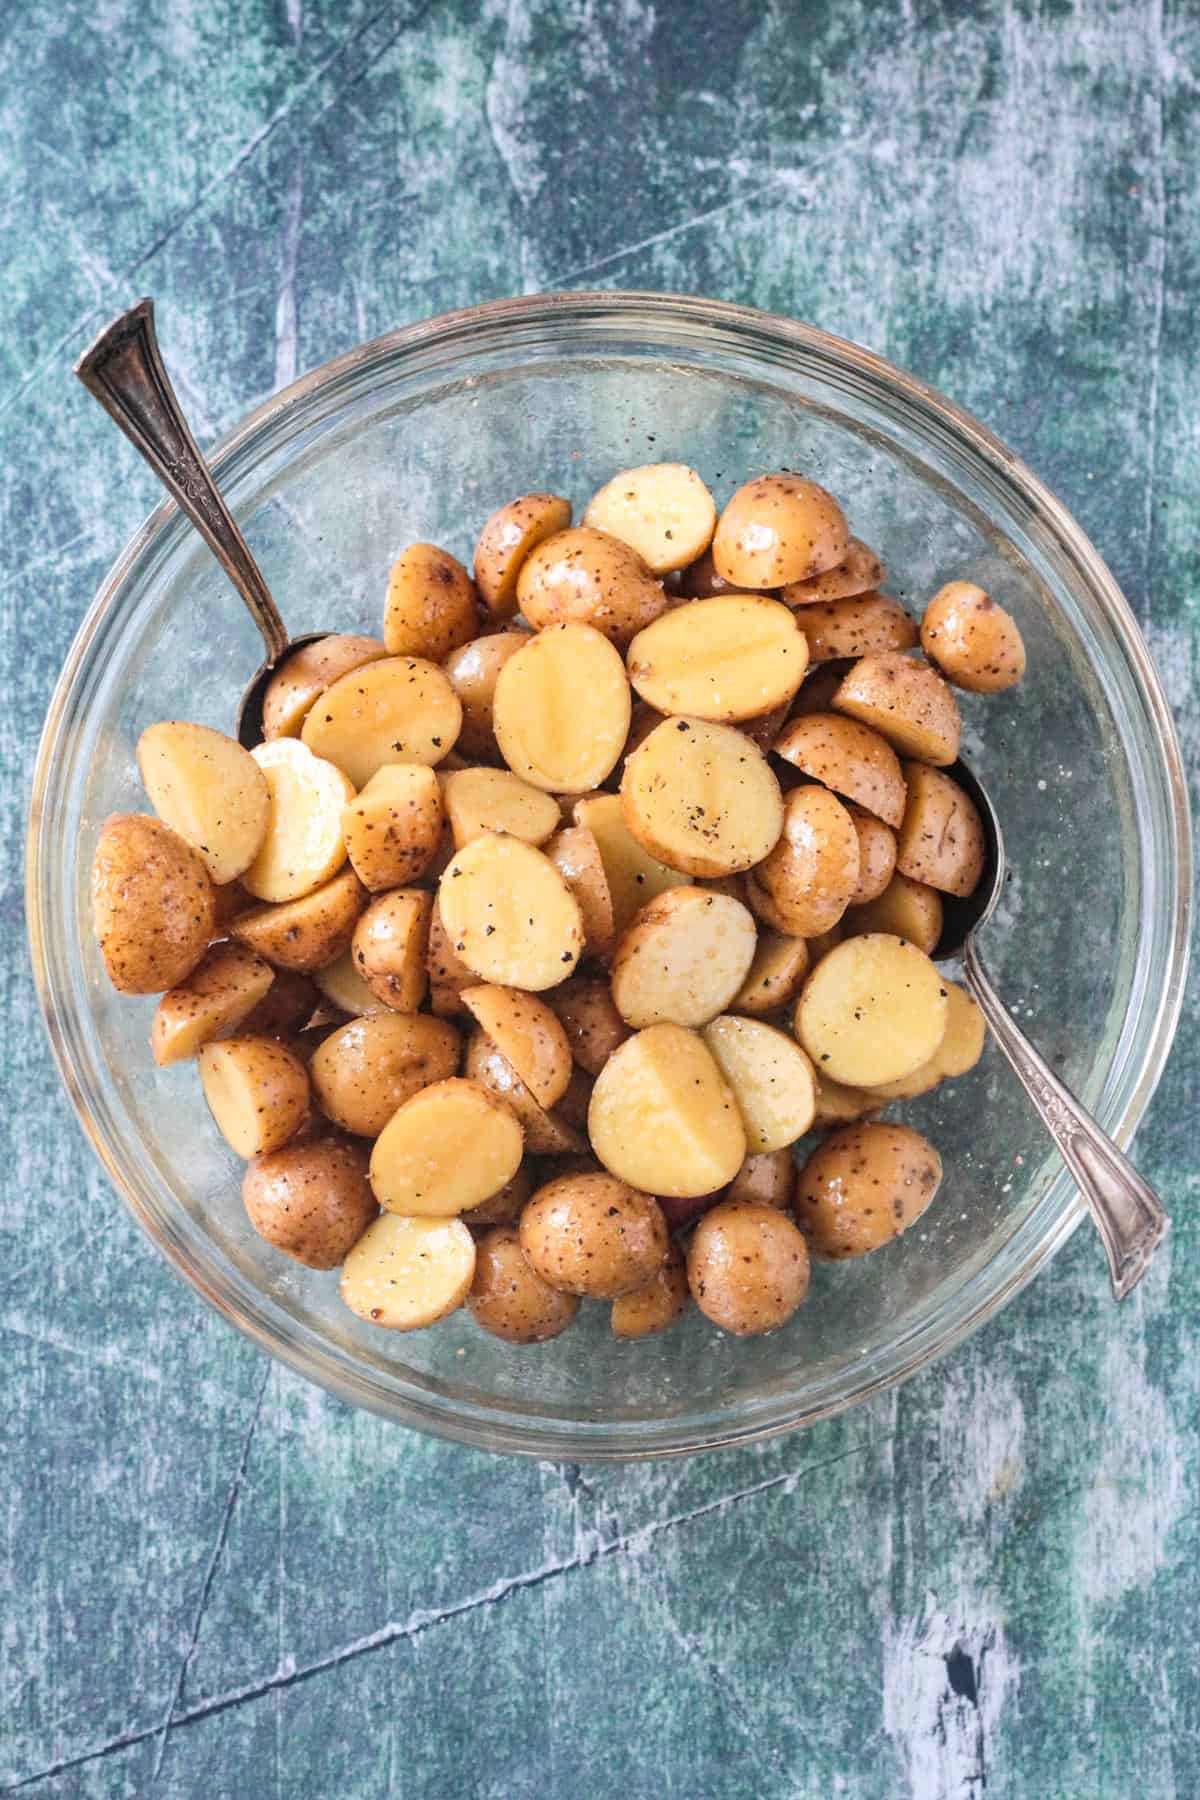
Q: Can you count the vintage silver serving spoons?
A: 2